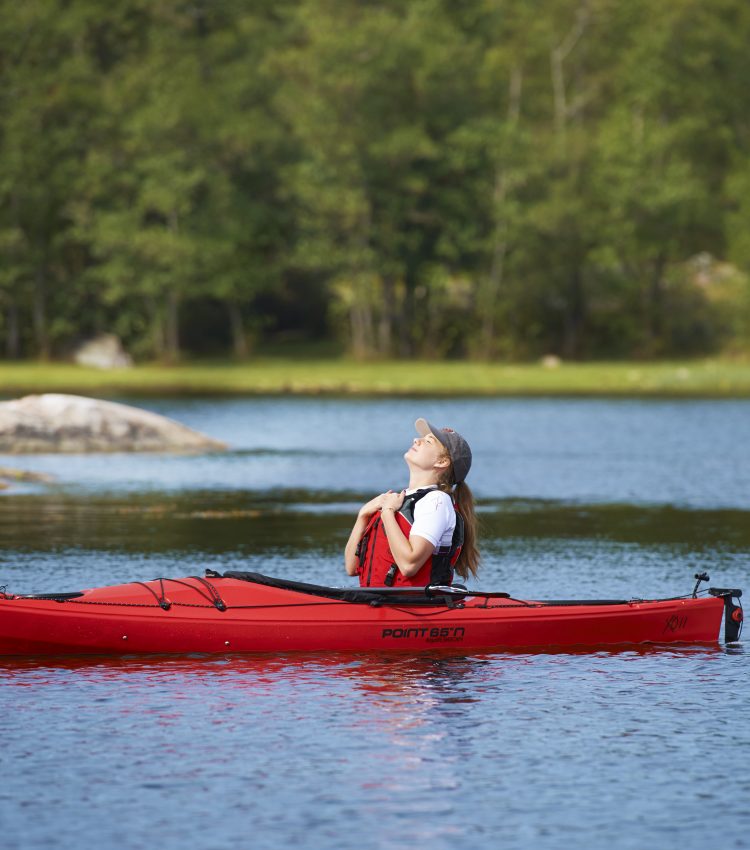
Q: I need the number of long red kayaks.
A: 1